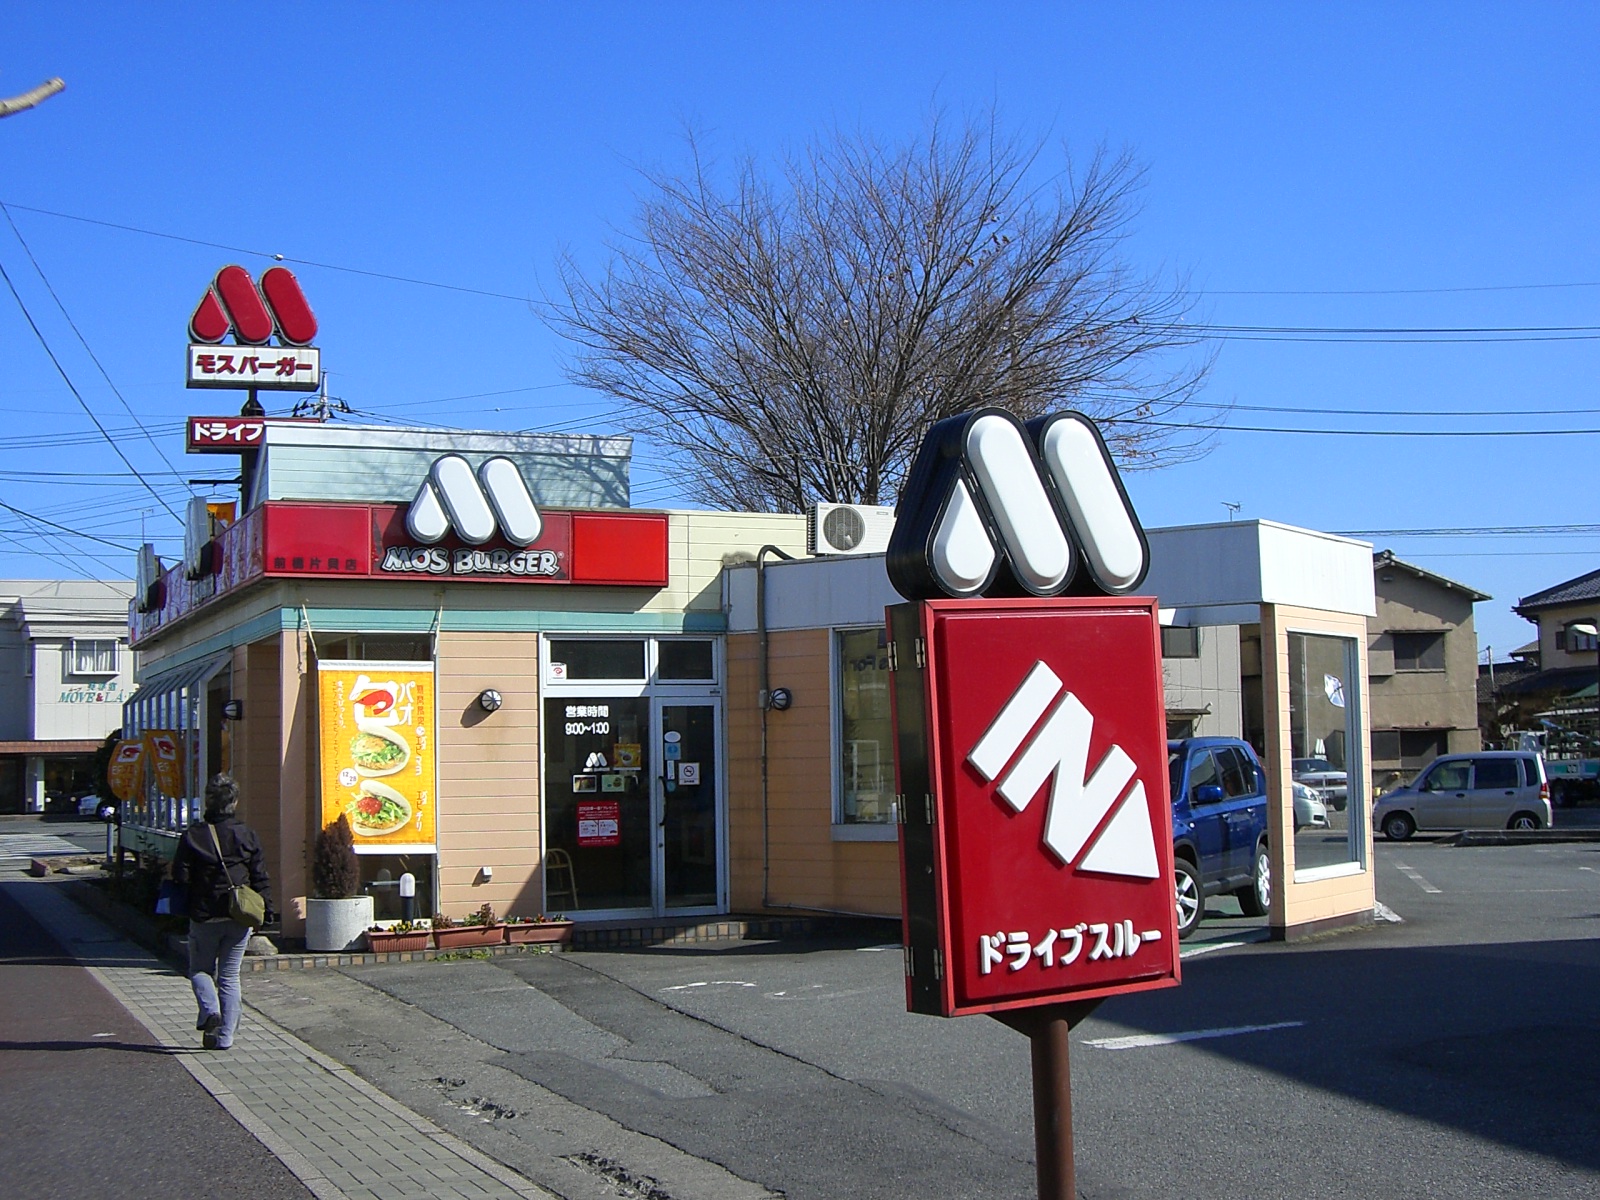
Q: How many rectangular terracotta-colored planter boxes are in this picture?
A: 3